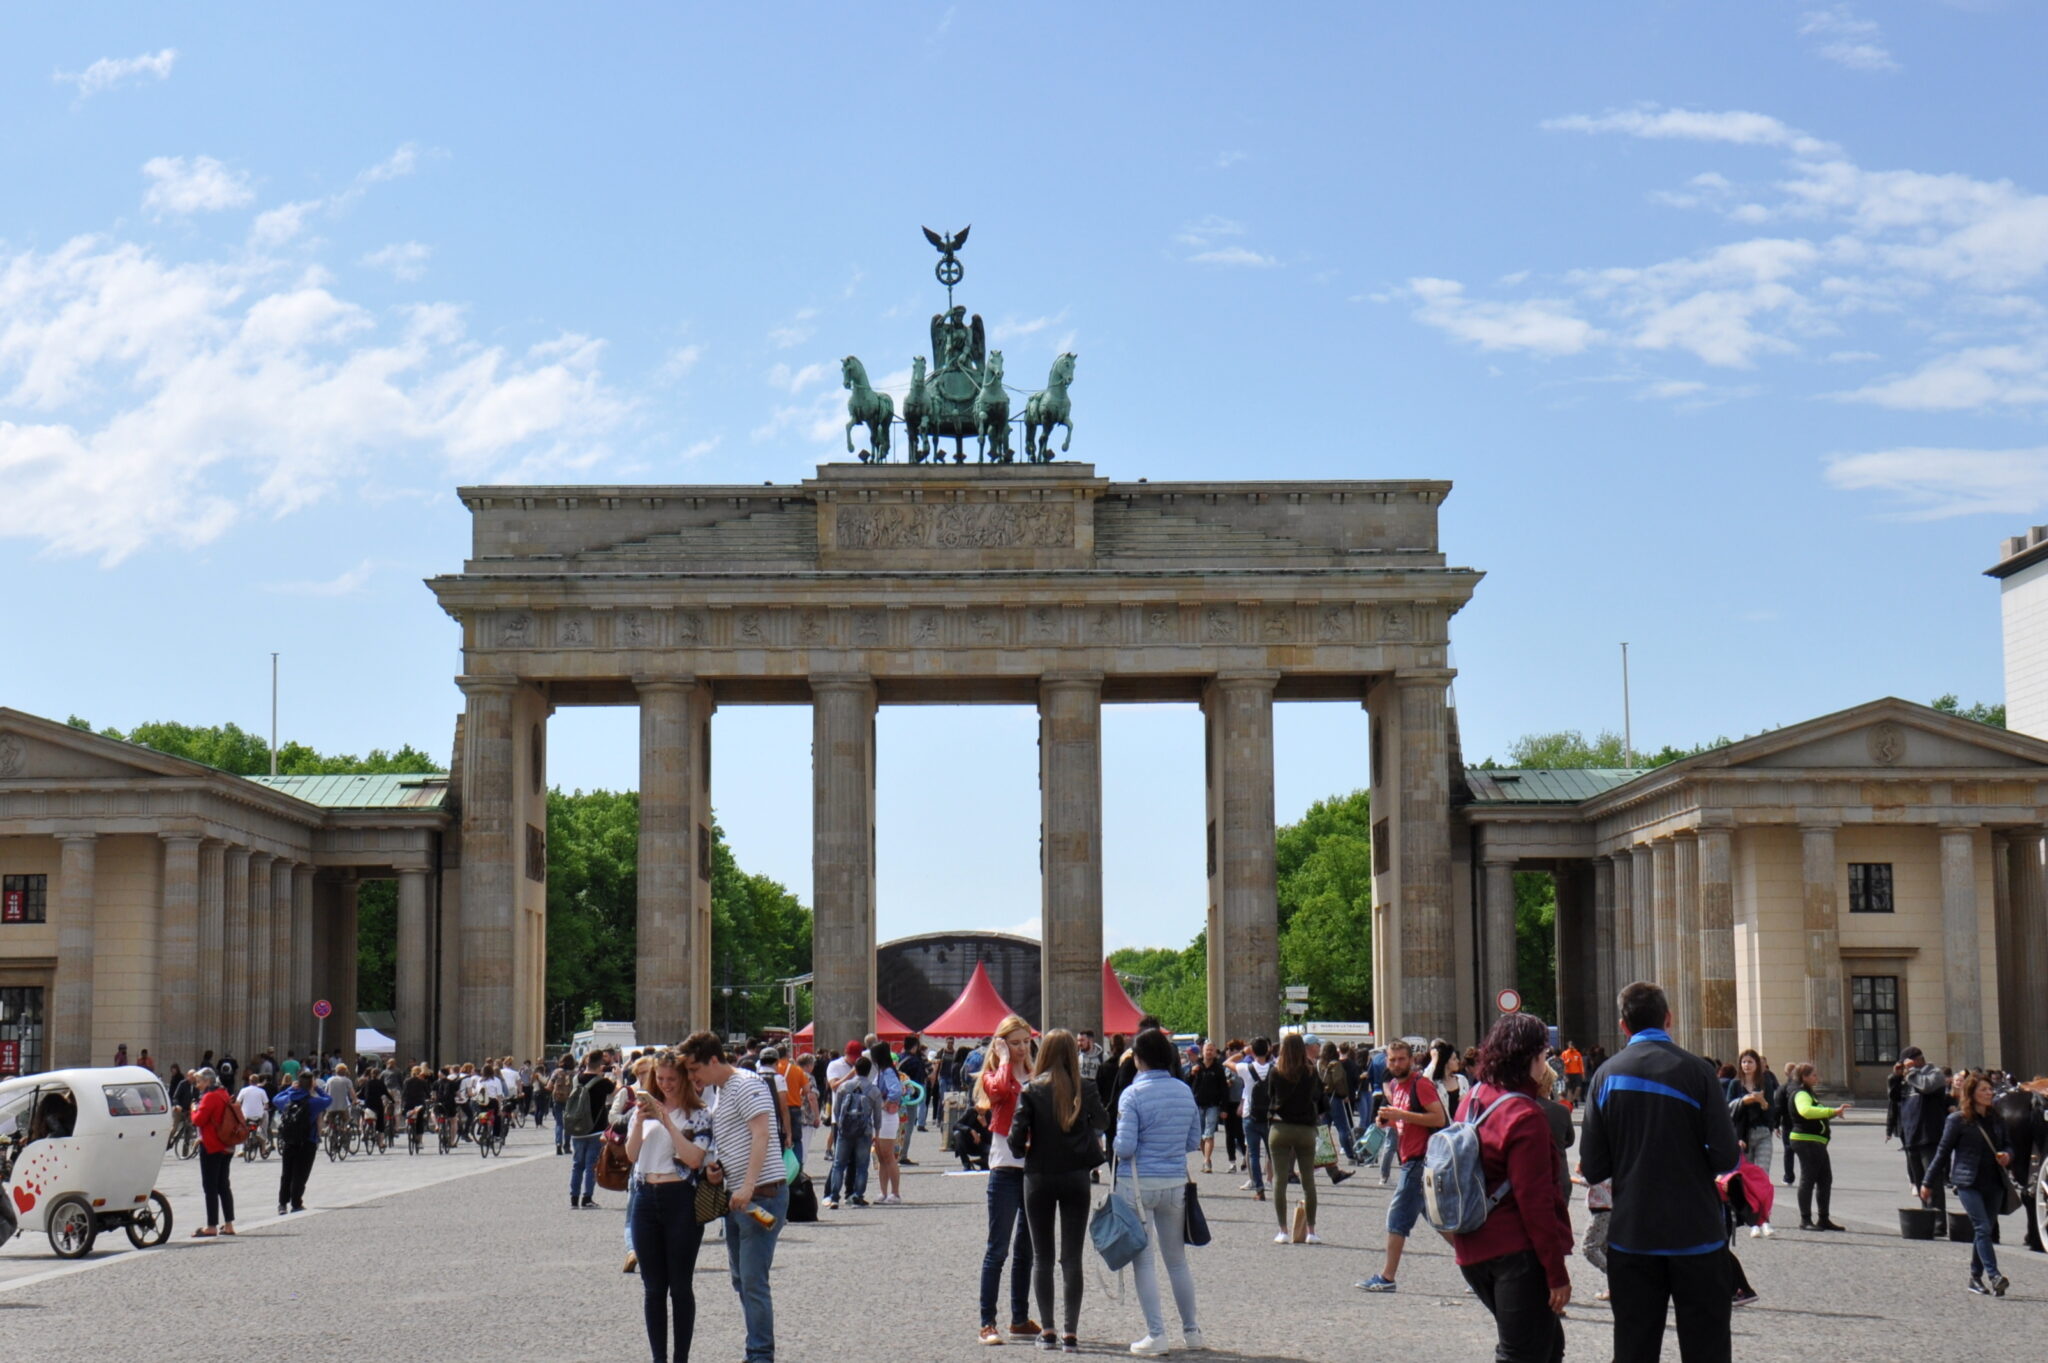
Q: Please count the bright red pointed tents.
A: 3